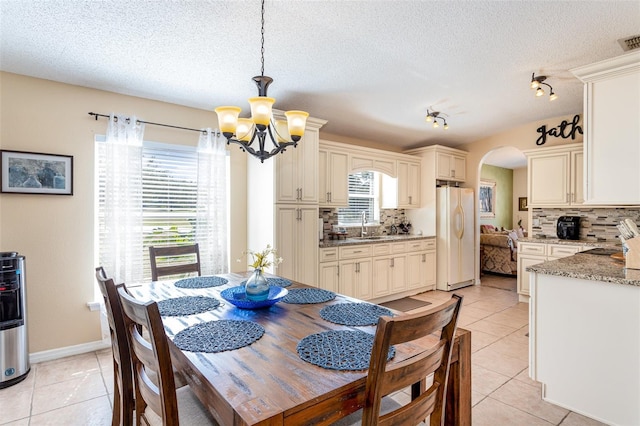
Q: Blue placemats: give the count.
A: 7